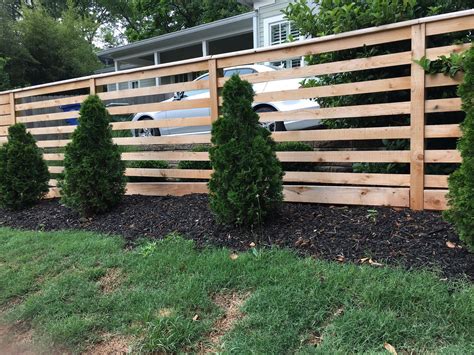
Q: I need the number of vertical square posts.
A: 4